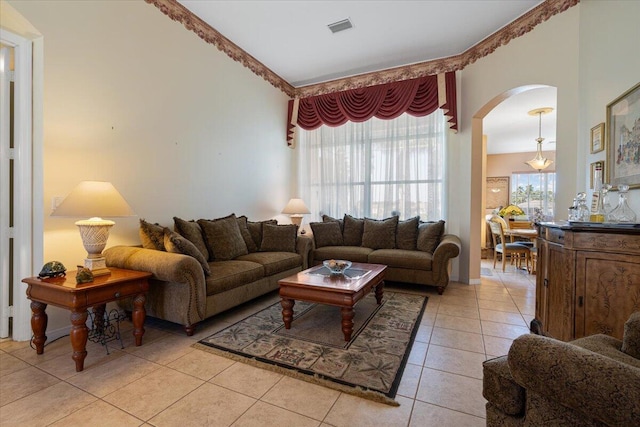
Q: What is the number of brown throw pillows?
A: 13